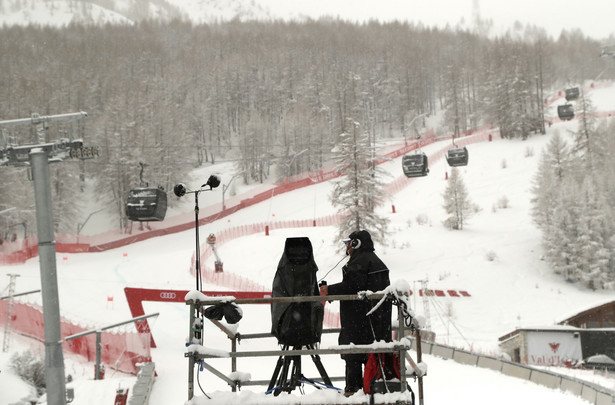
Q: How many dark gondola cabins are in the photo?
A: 5